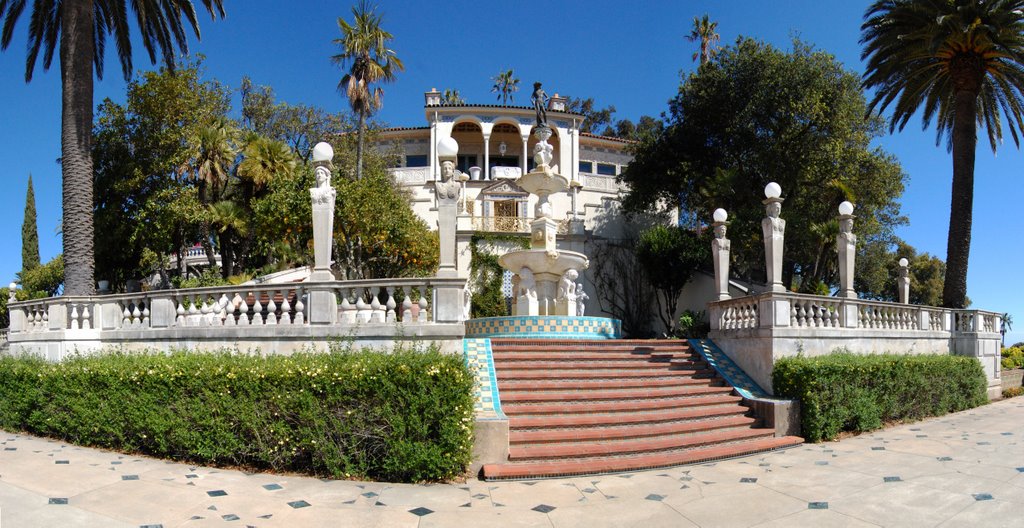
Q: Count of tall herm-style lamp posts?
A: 6